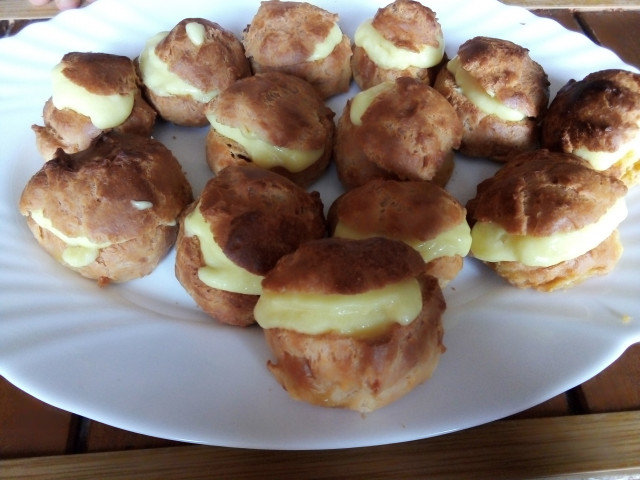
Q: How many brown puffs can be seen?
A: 13